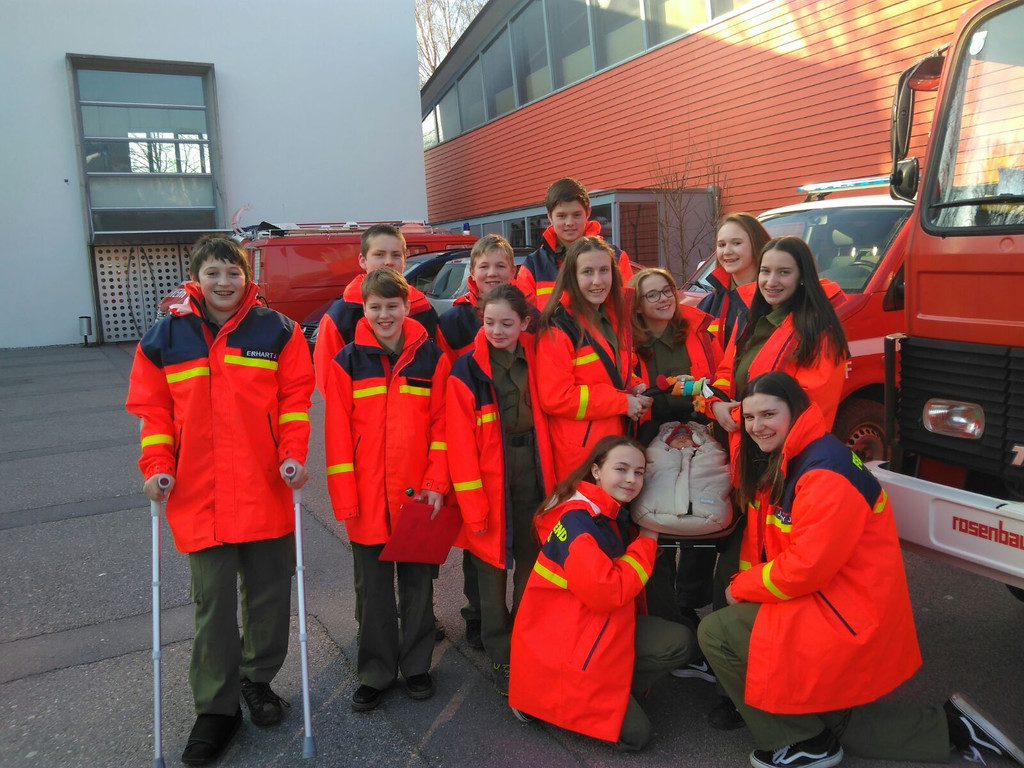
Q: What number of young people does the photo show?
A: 12